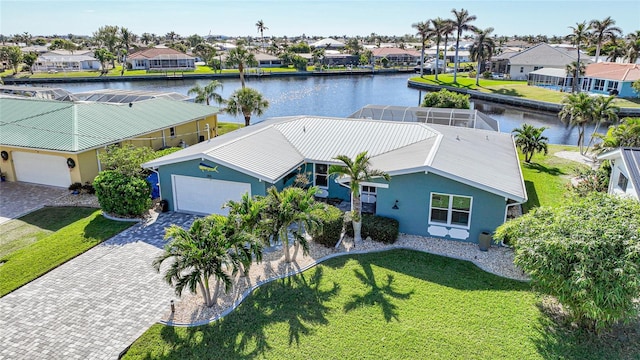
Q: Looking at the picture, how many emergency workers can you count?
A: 0